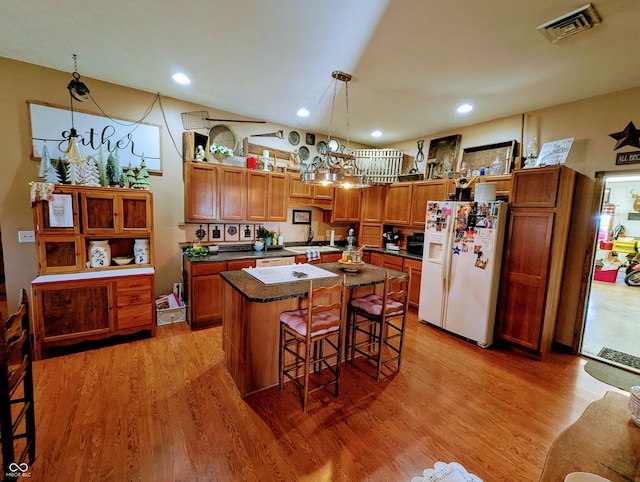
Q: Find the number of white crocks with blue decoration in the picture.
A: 2